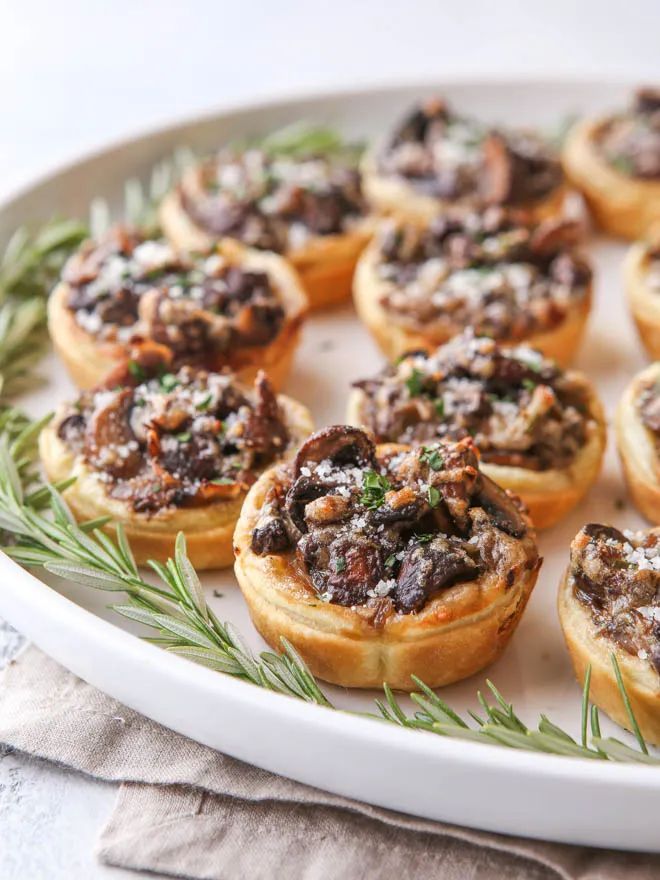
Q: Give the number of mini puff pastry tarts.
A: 11